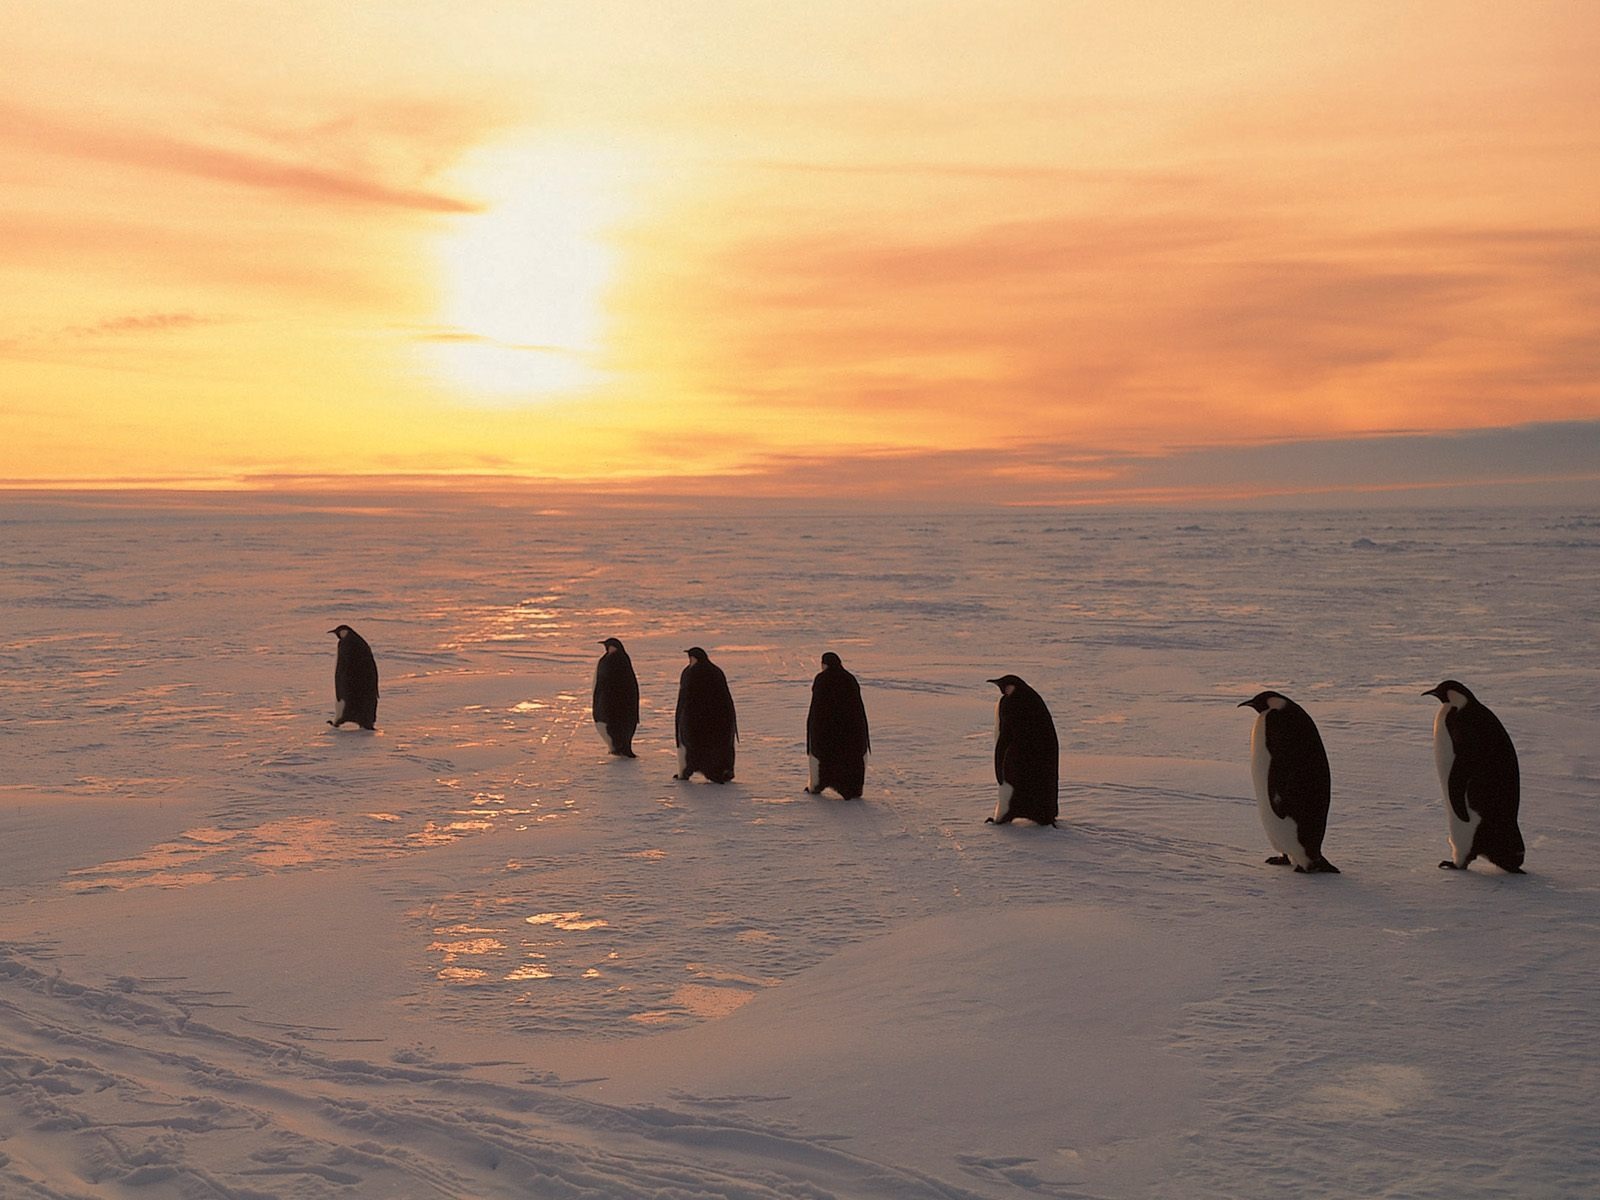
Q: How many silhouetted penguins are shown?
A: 7